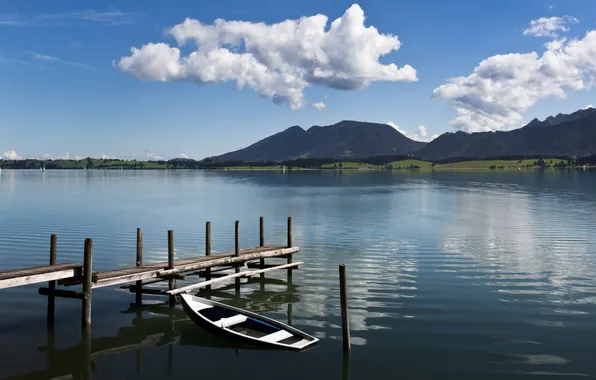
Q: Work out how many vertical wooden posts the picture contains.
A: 9